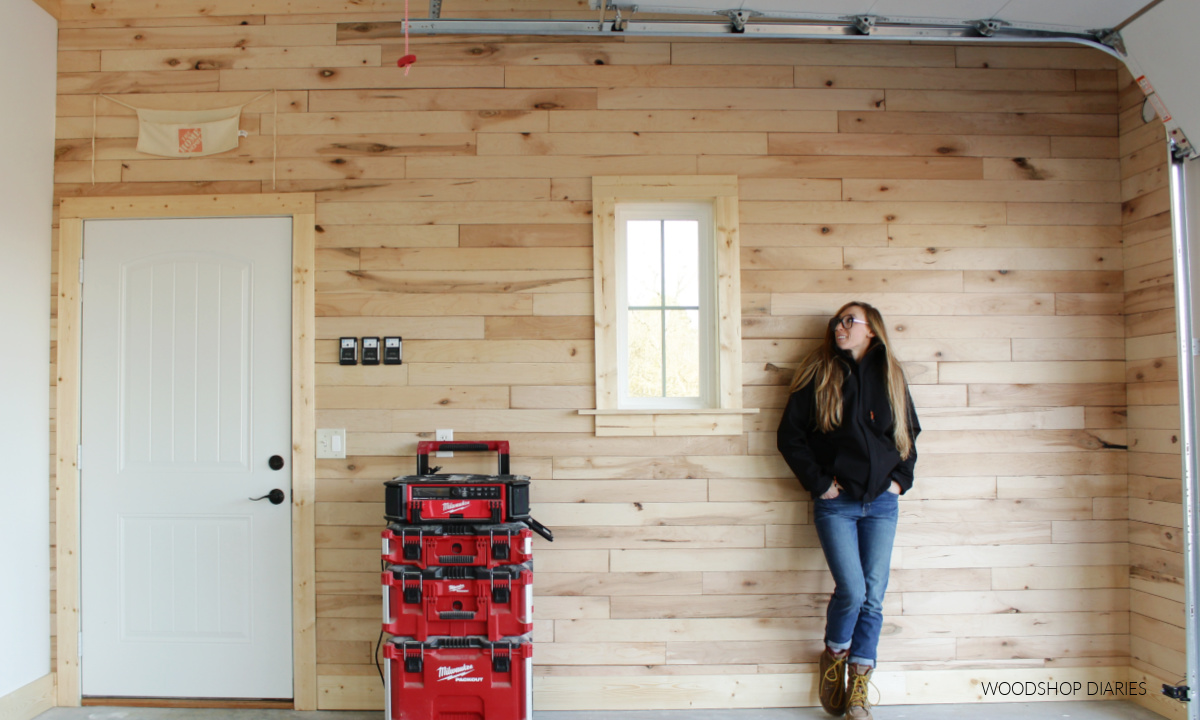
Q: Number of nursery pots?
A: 0